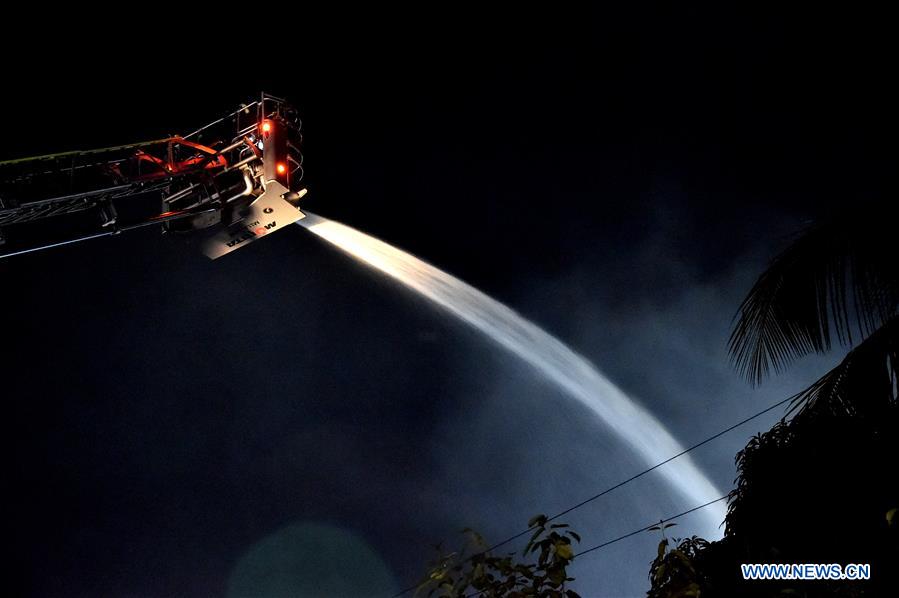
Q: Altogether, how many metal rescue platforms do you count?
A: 1